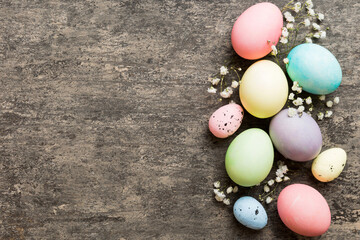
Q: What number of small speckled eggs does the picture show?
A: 3